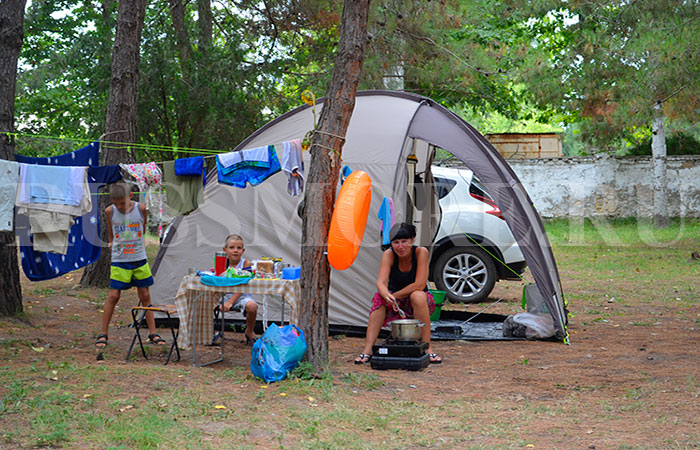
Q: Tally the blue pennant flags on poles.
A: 0